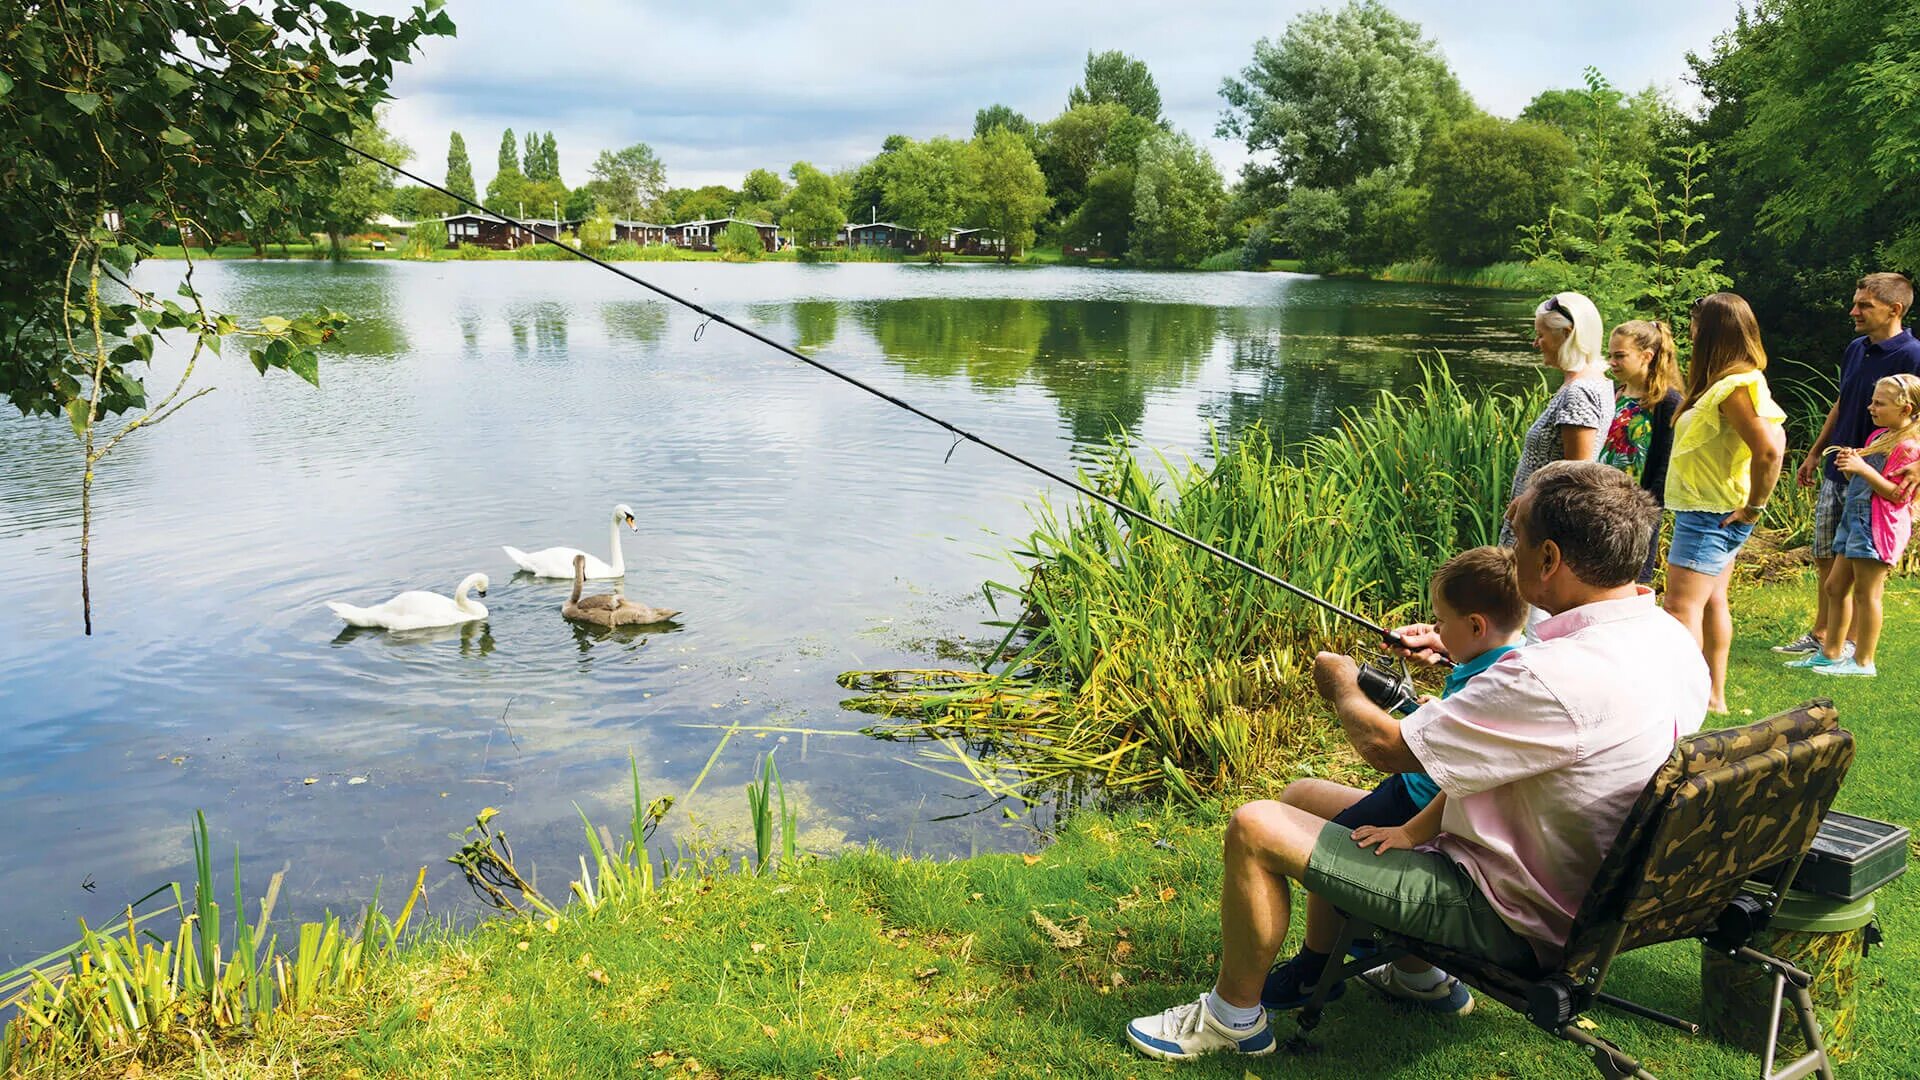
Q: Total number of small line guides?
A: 2